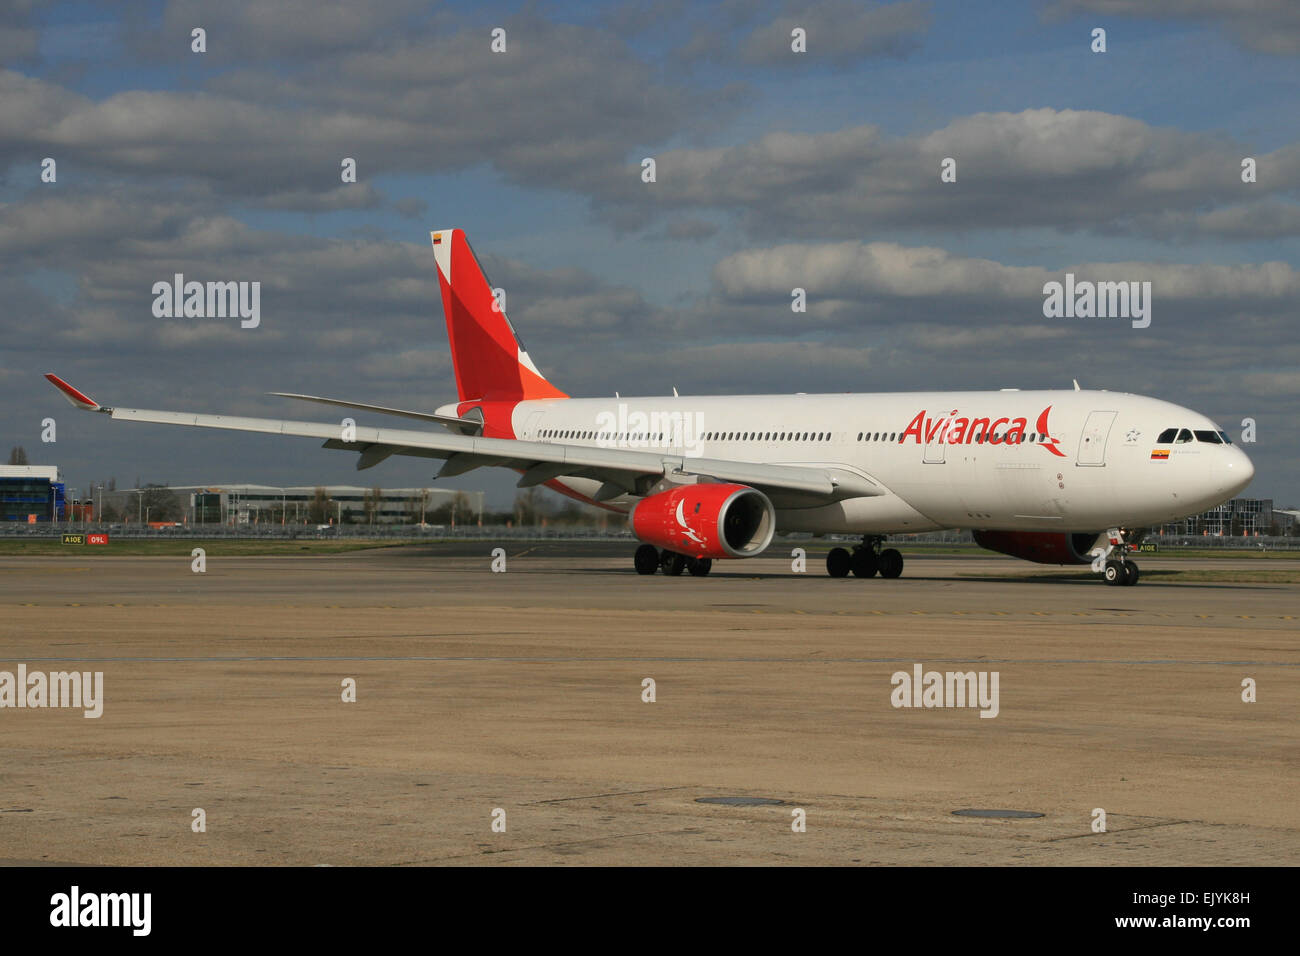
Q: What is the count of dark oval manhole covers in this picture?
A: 2